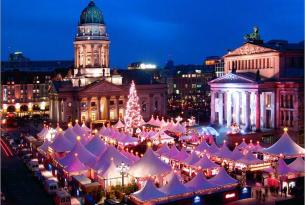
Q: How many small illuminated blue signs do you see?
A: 2